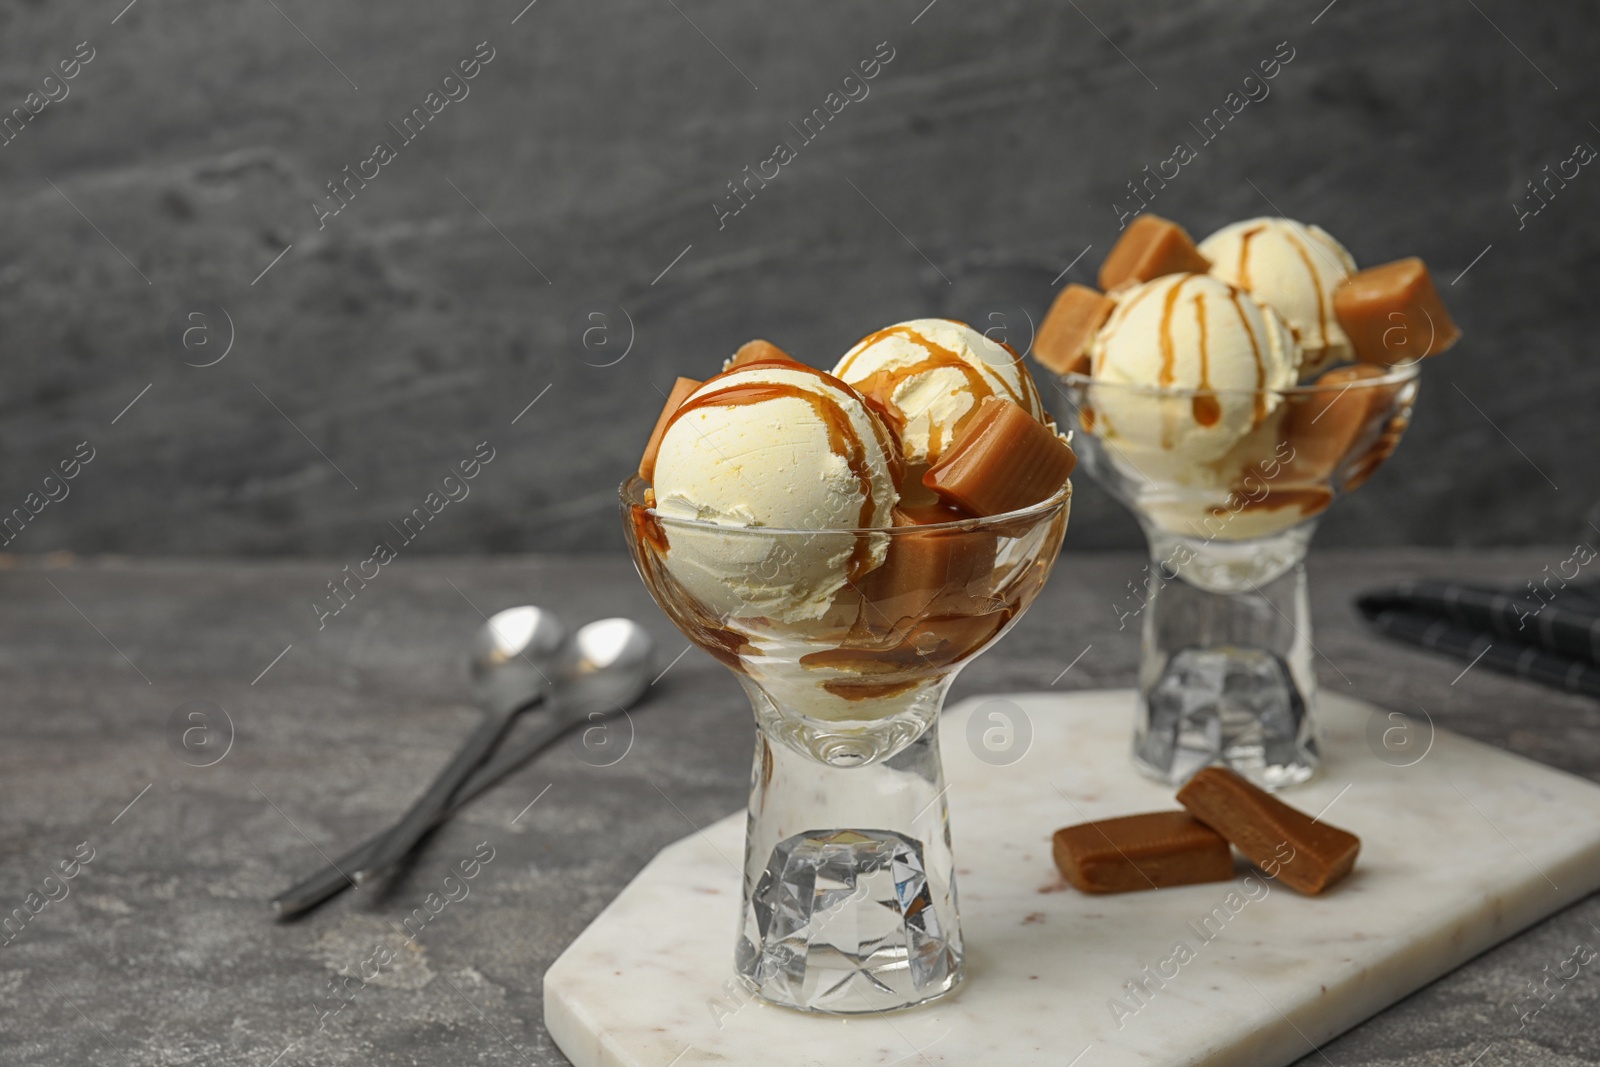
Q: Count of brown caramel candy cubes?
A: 10